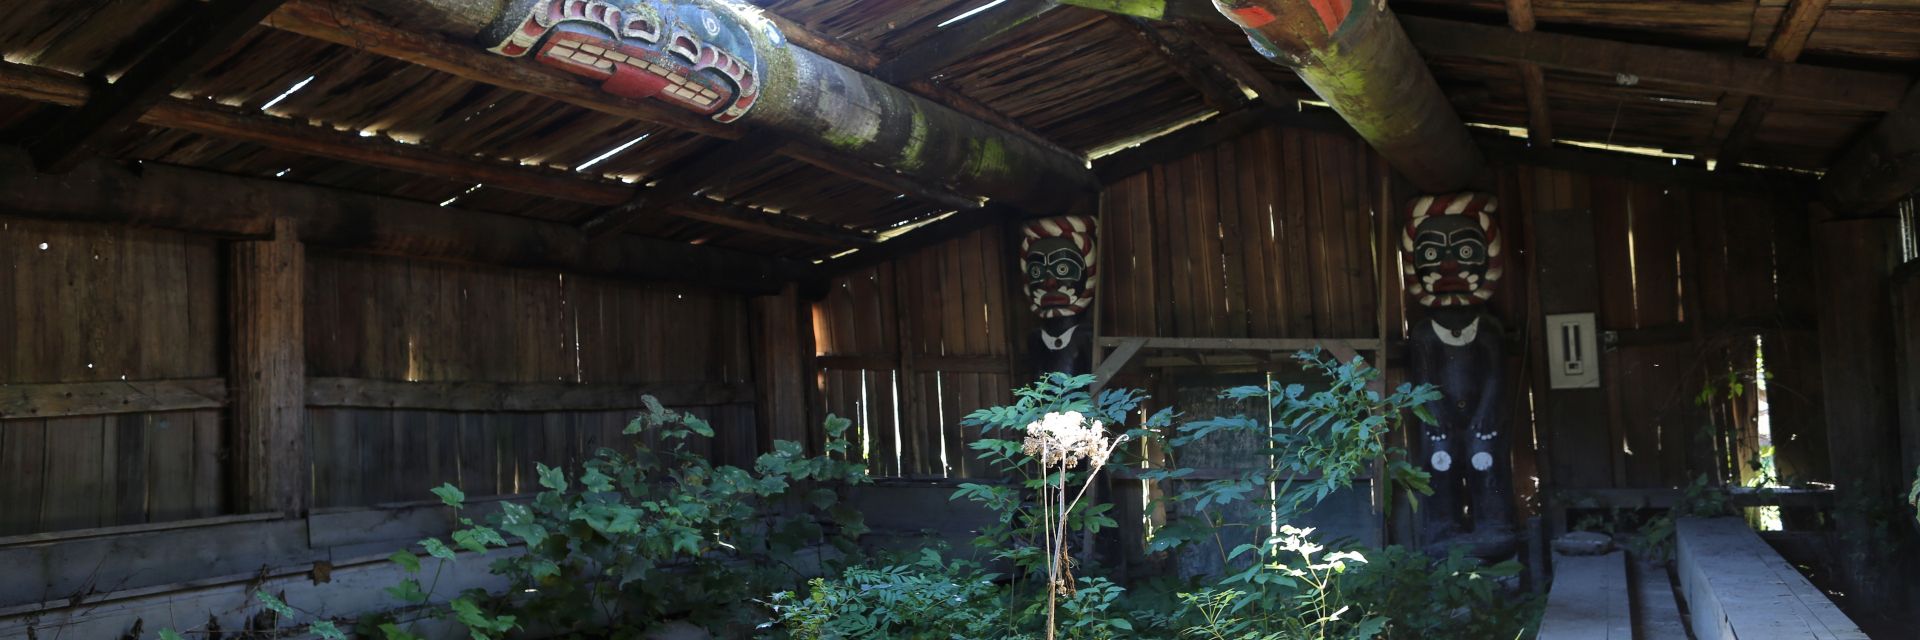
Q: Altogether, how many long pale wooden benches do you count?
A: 2